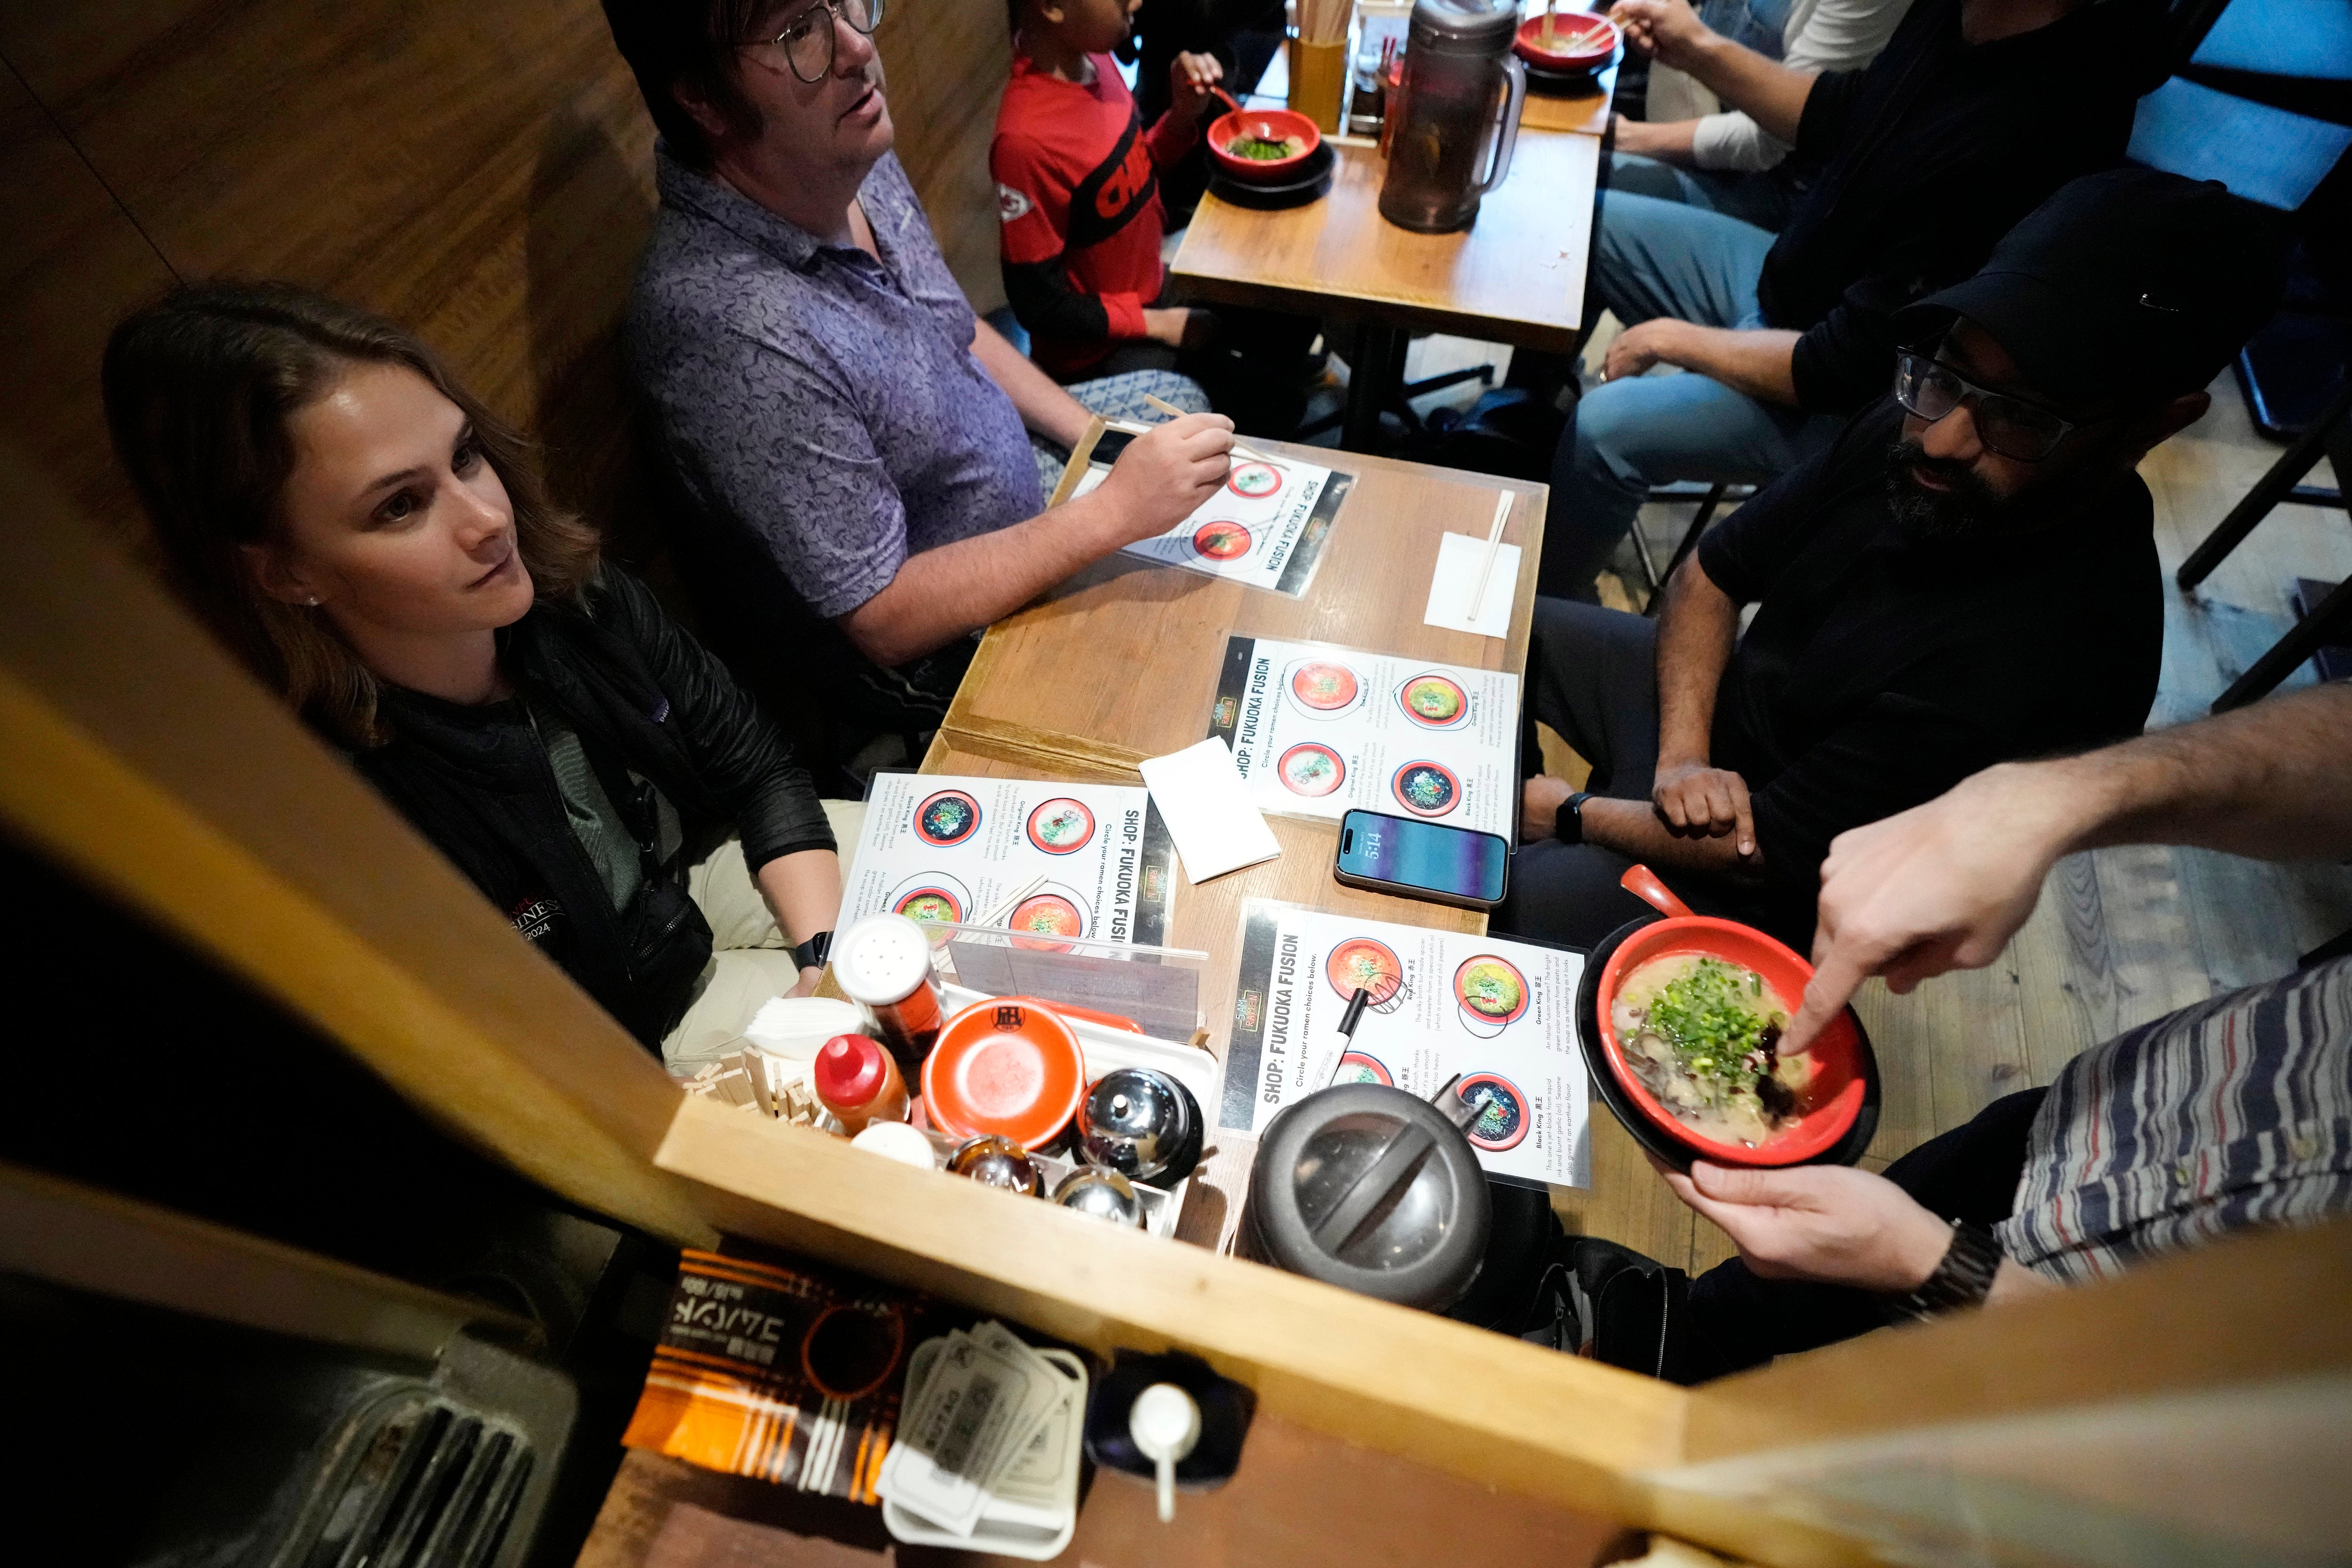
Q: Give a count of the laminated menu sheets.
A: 4